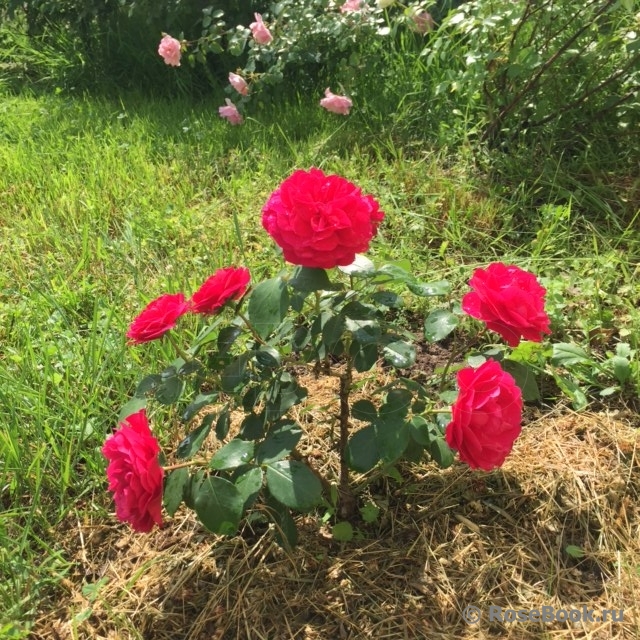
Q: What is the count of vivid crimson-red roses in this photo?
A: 6